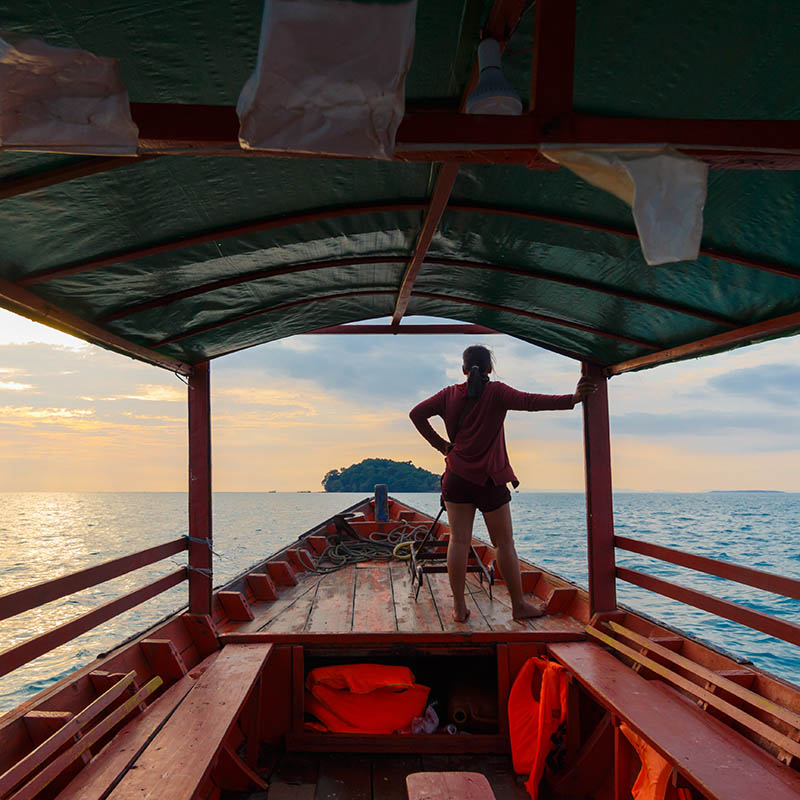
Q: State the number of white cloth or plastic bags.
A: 3